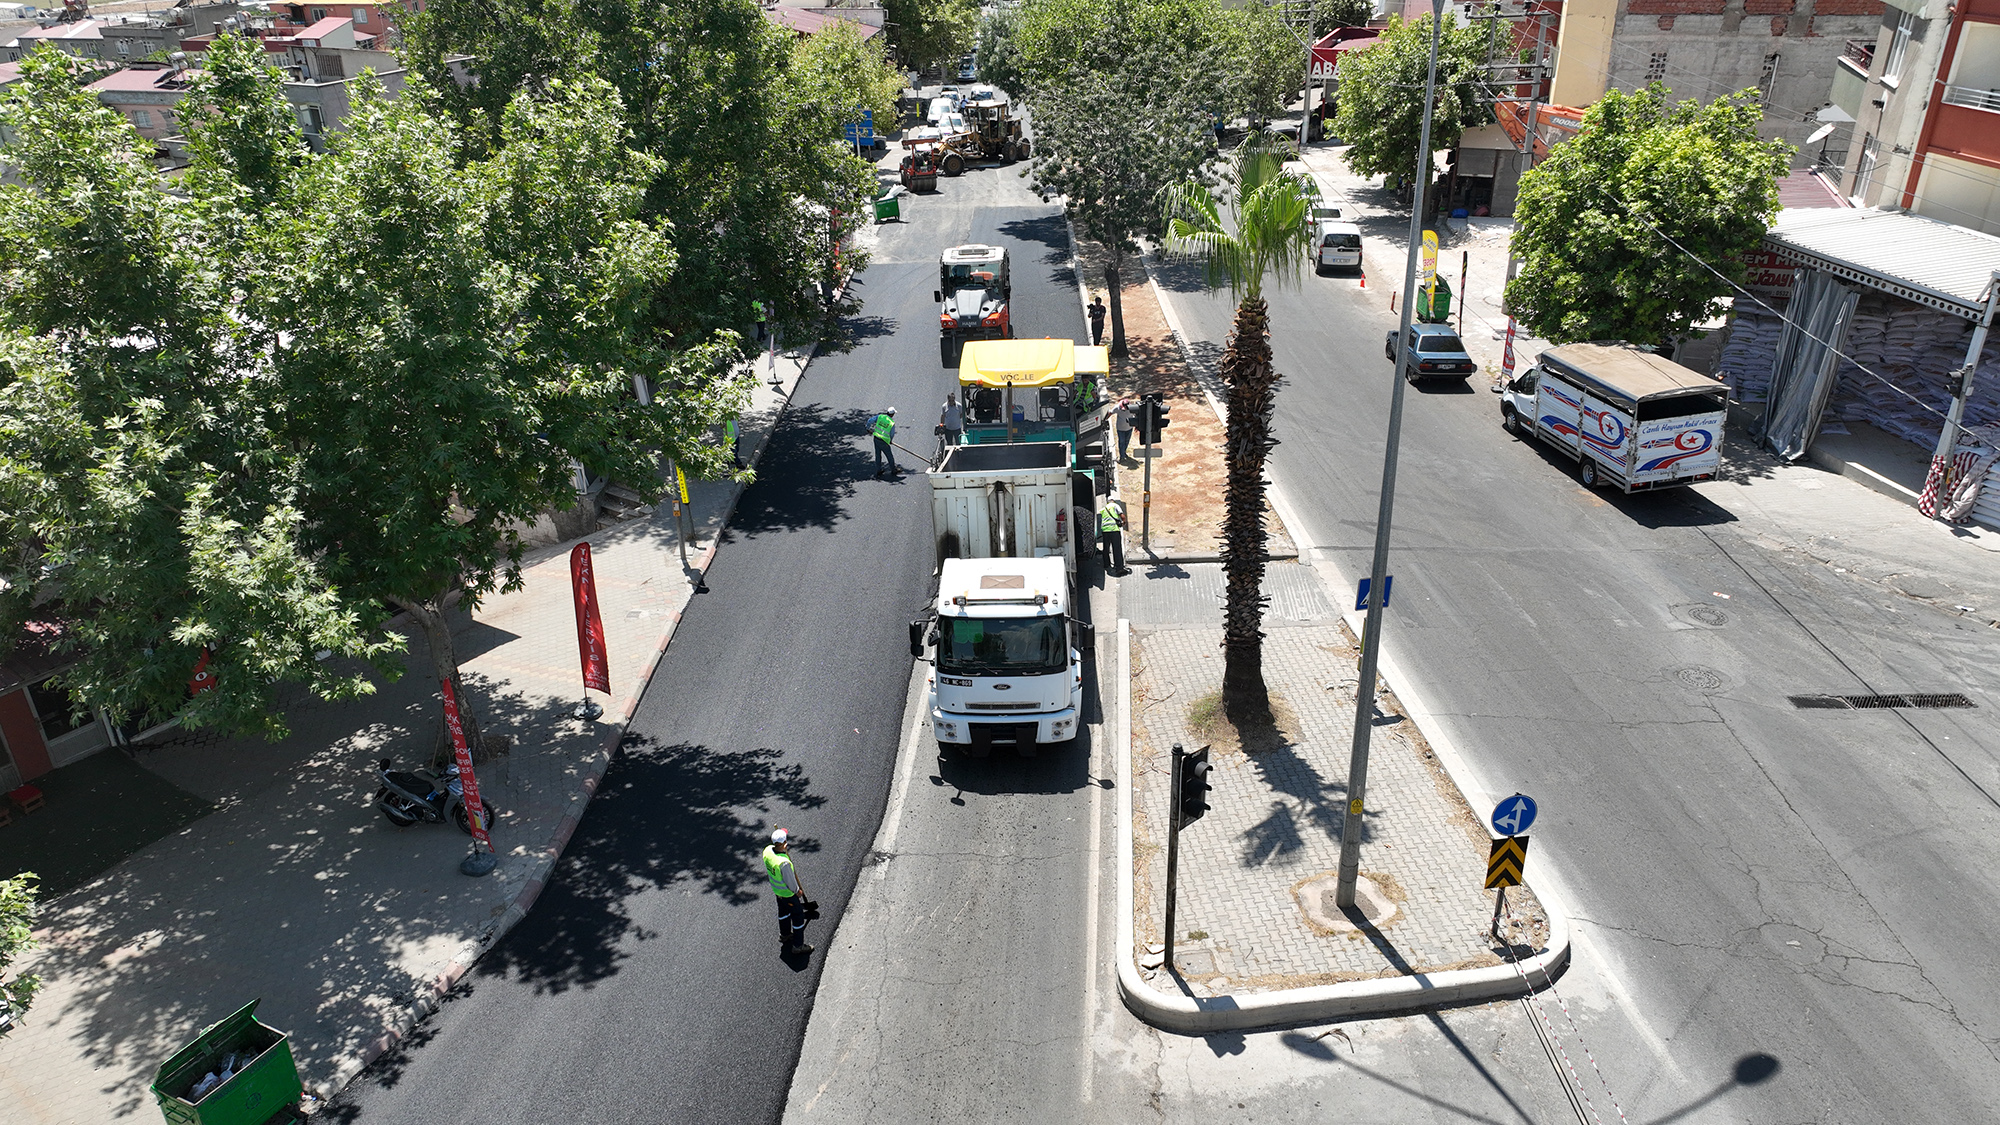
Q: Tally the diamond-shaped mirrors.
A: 0